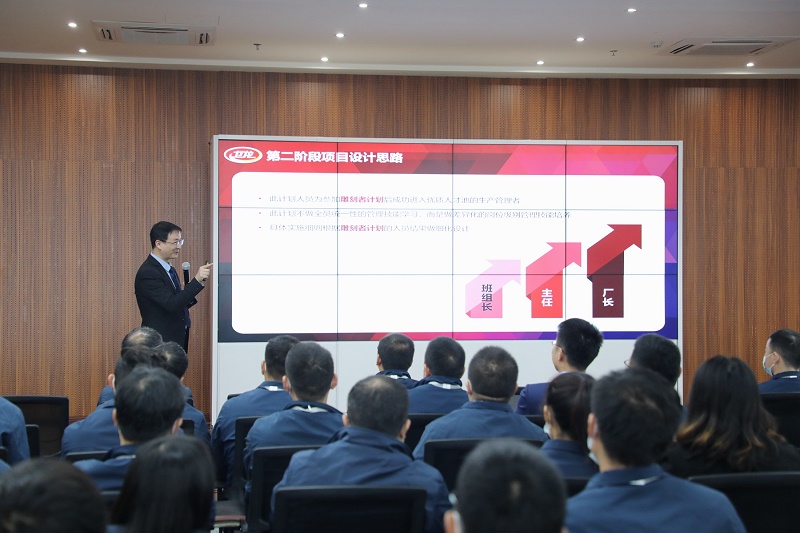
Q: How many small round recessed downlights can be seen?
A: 9